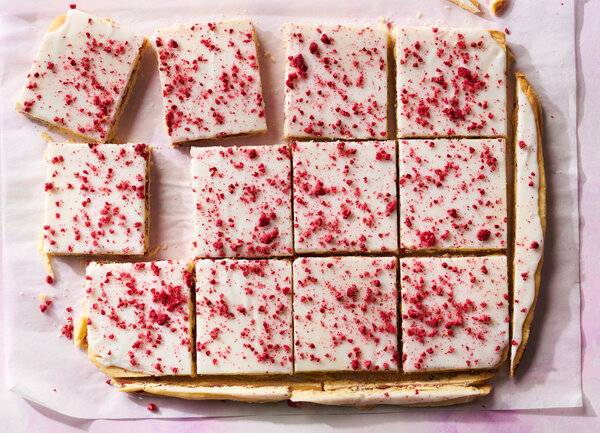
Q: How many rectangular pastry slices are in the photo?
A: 12